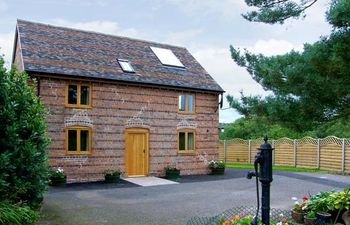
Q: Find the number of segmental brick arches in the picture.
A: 3